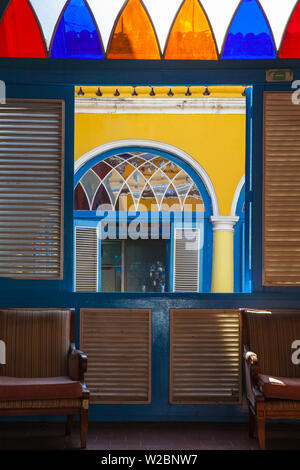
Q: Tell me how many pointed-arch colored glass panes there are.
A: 6